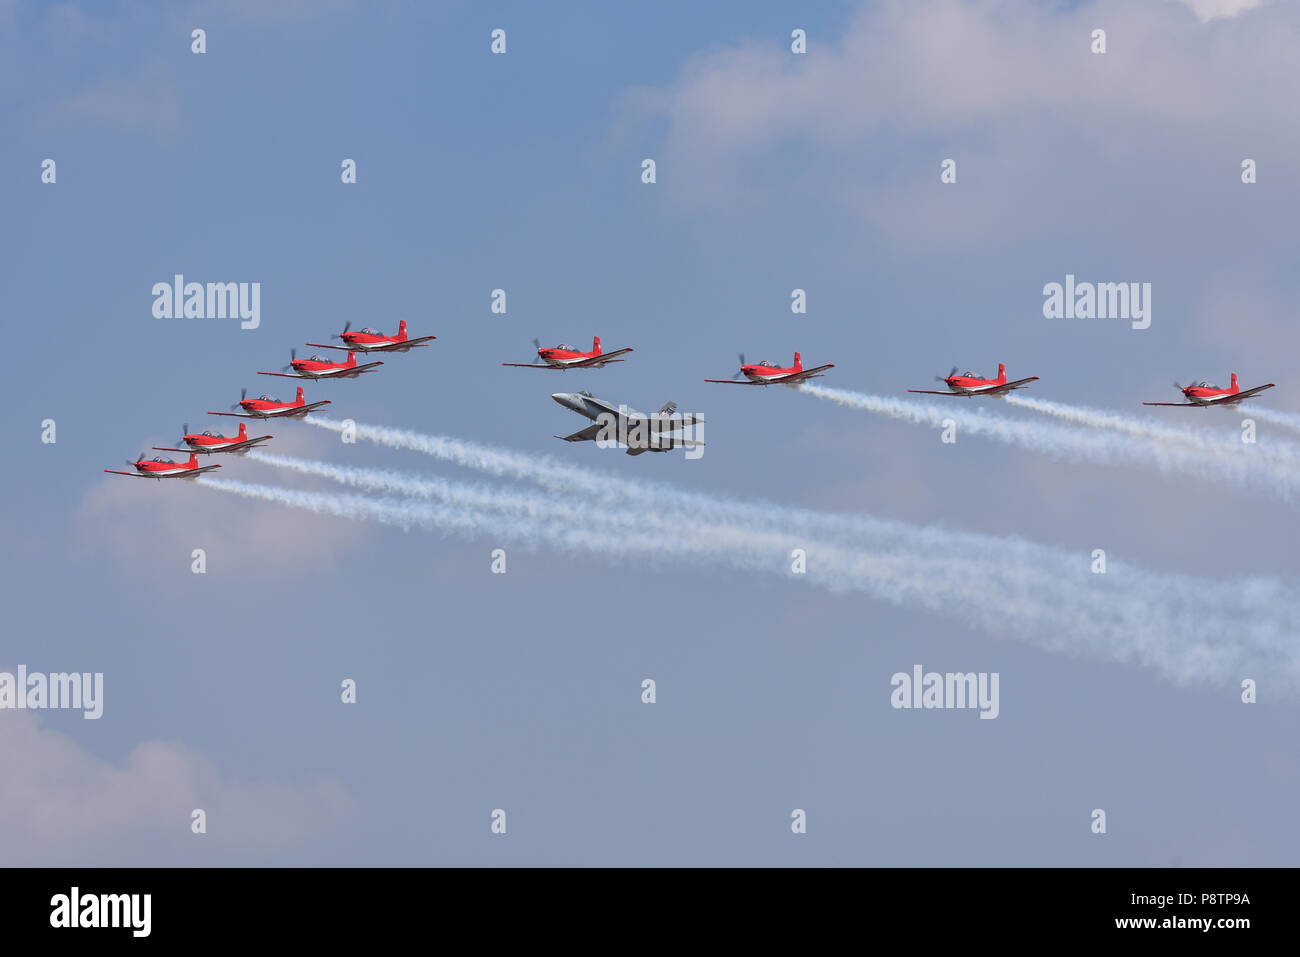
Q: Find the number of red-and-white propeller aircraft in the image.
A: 9